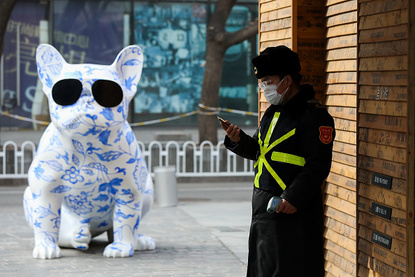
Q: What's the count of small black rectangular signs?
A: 3